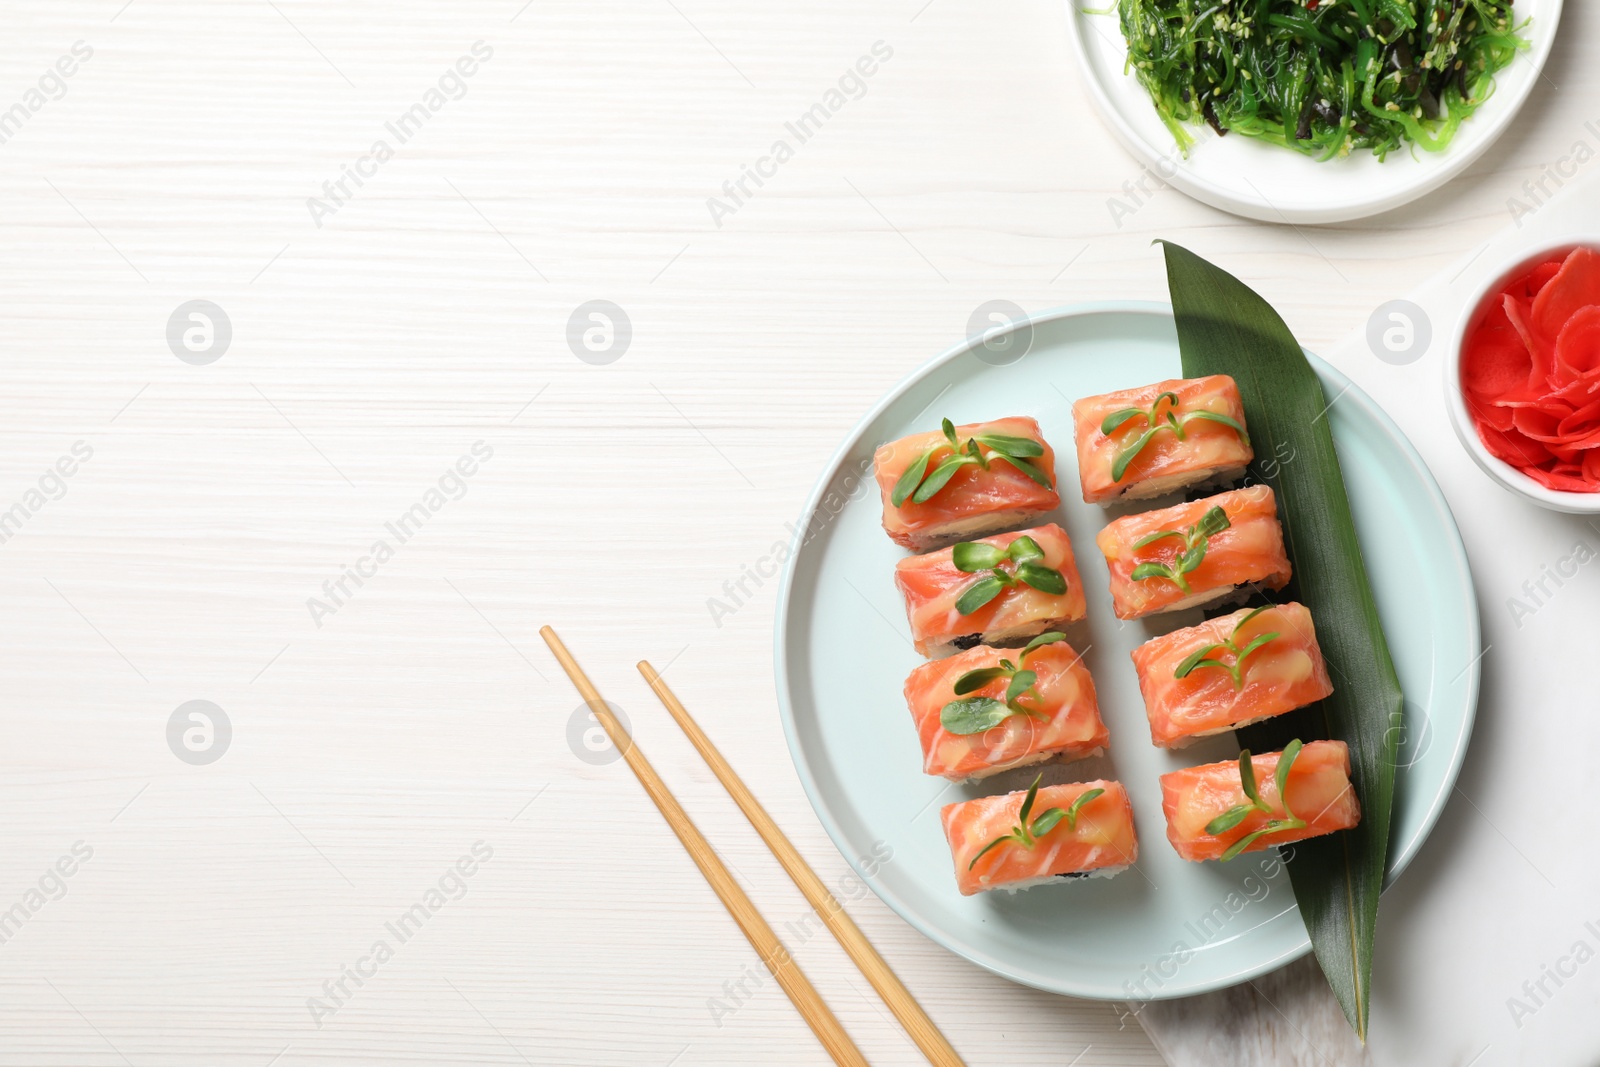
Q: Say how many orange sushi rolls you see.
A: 8